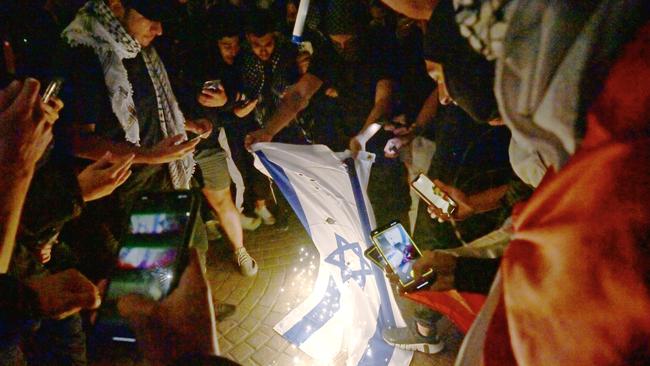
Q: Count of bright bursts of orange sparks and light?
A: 1